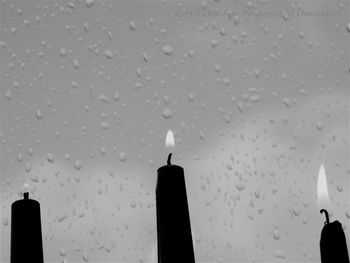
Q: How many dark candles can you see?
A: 3